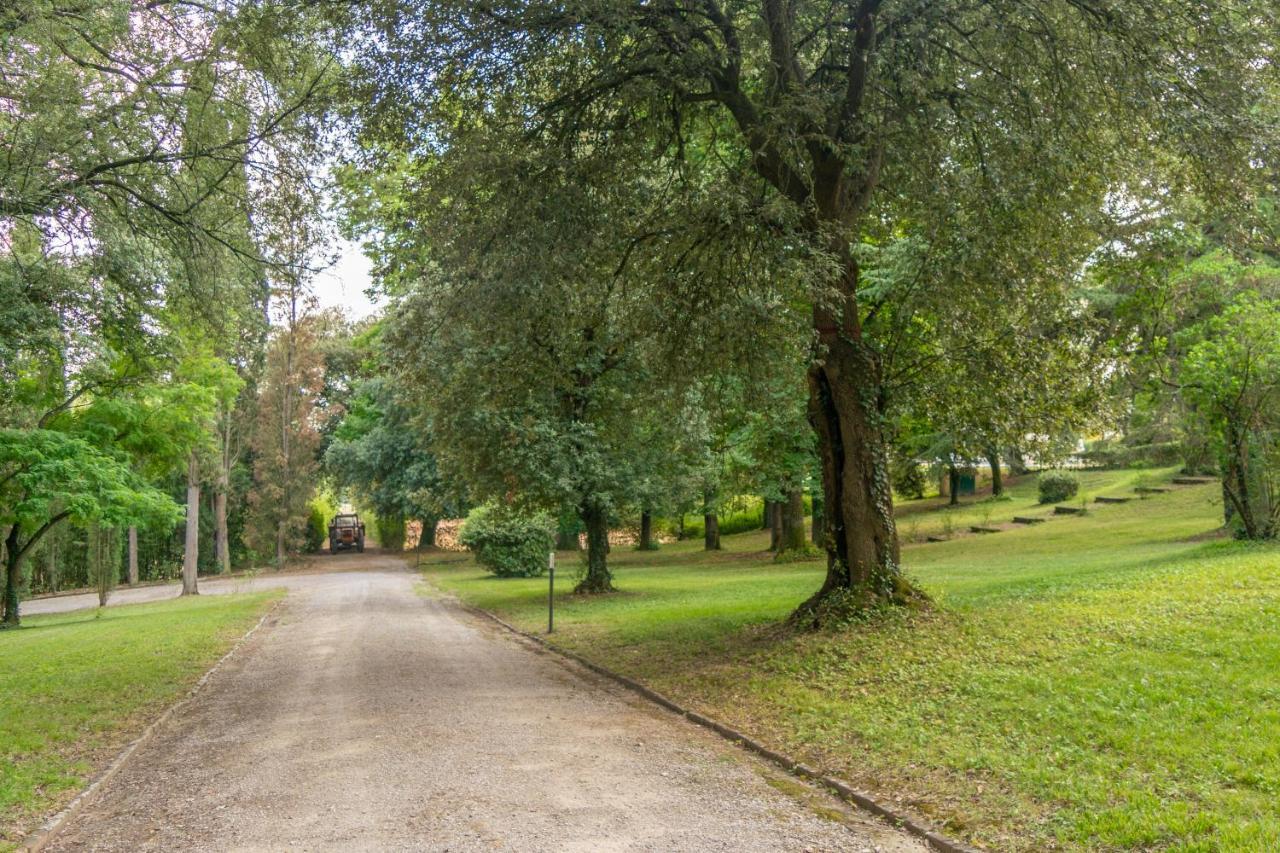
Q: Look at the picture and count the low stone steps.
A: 7